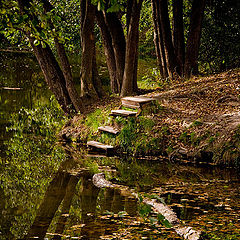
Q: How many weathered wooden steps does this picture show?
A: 4